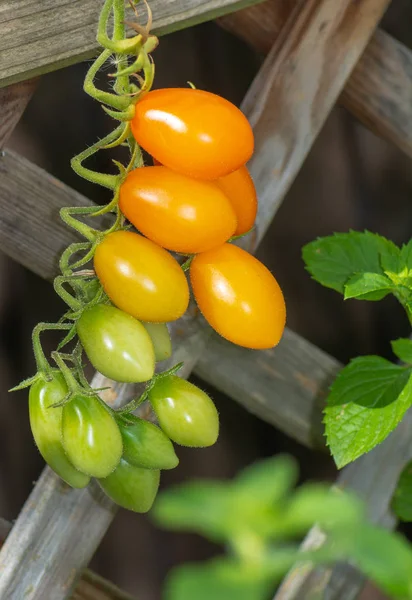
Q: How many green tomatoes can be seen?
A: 7